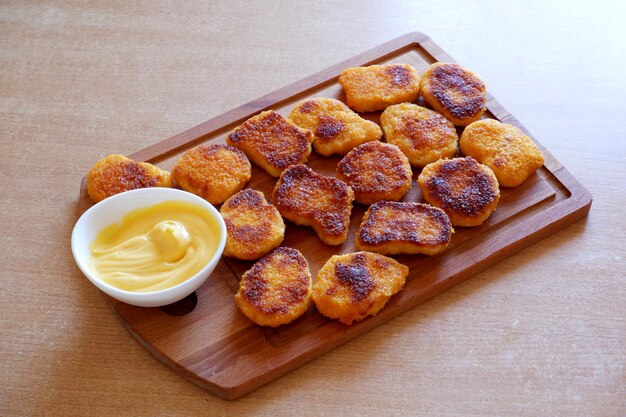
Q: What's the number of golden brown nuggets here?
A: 15